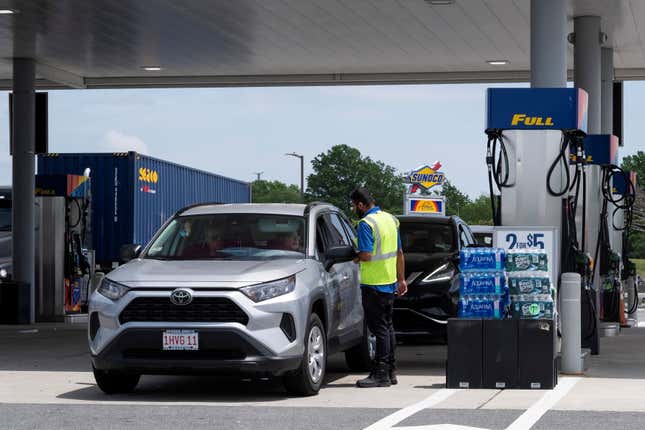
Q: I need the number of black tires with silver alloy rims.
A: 2